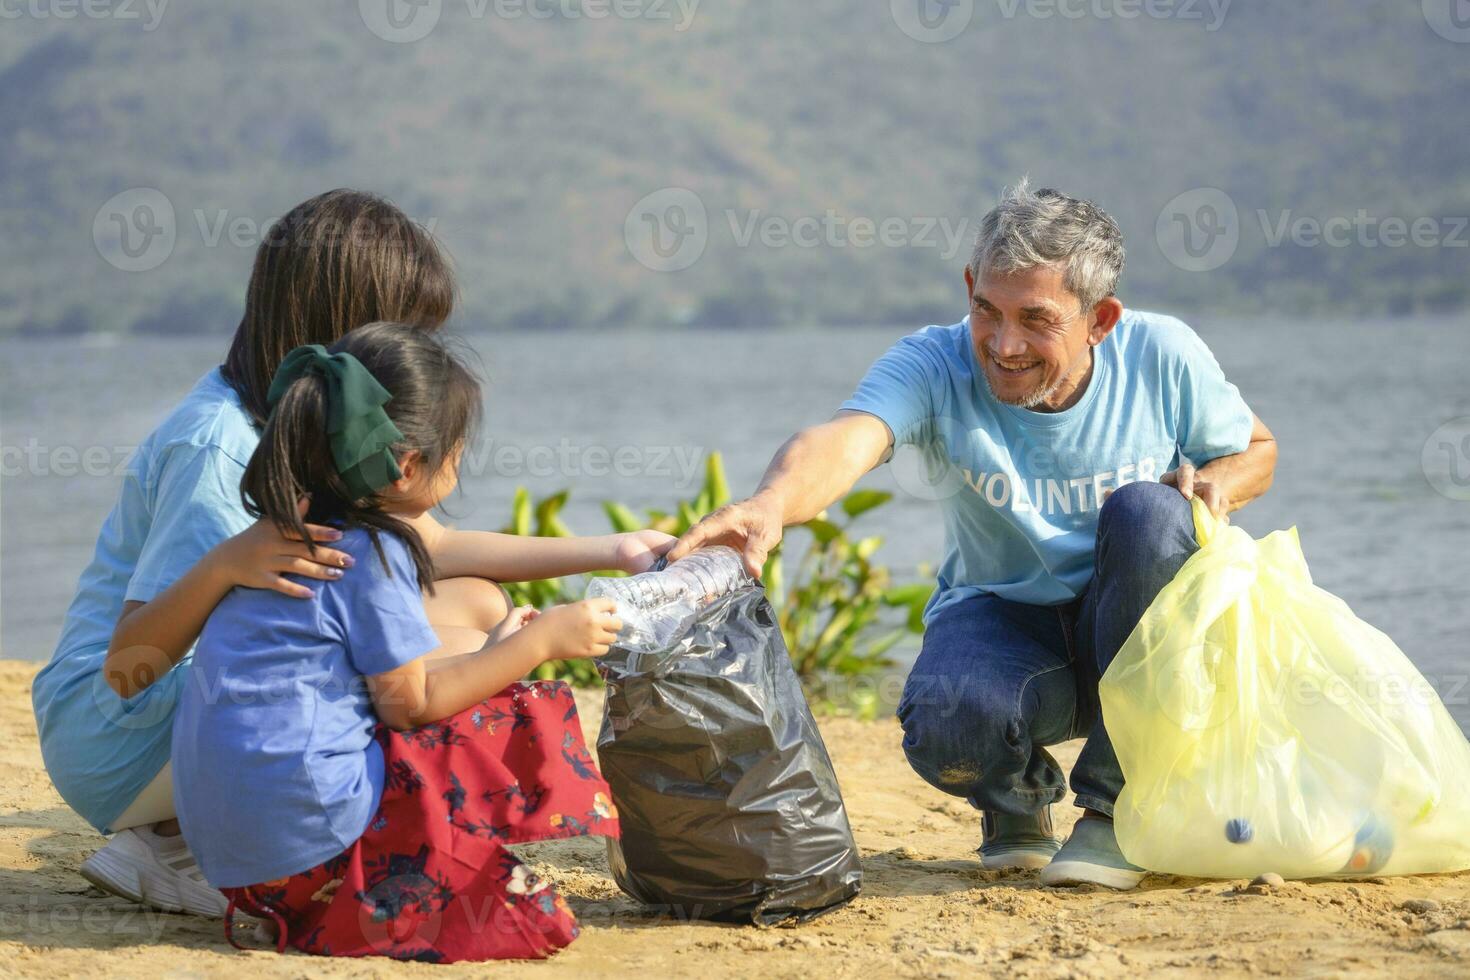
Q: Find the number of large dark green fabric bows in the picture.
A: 1